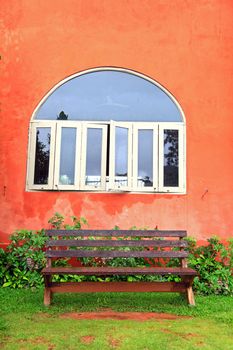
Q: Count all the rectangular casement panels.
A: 6